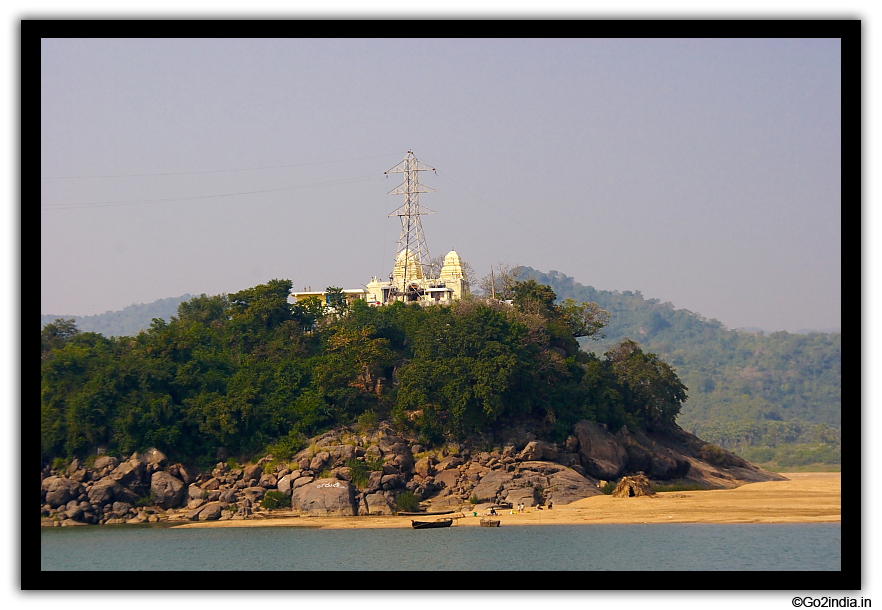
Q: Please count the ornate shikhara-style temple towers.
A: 2